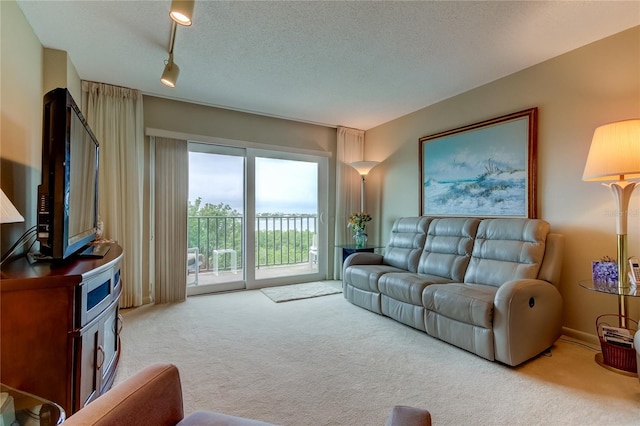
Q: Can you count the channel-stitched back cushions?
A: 3